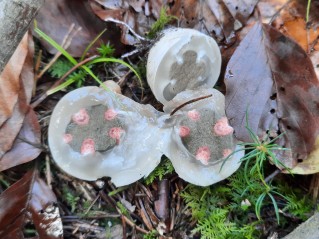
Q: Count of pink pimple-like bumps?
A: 10